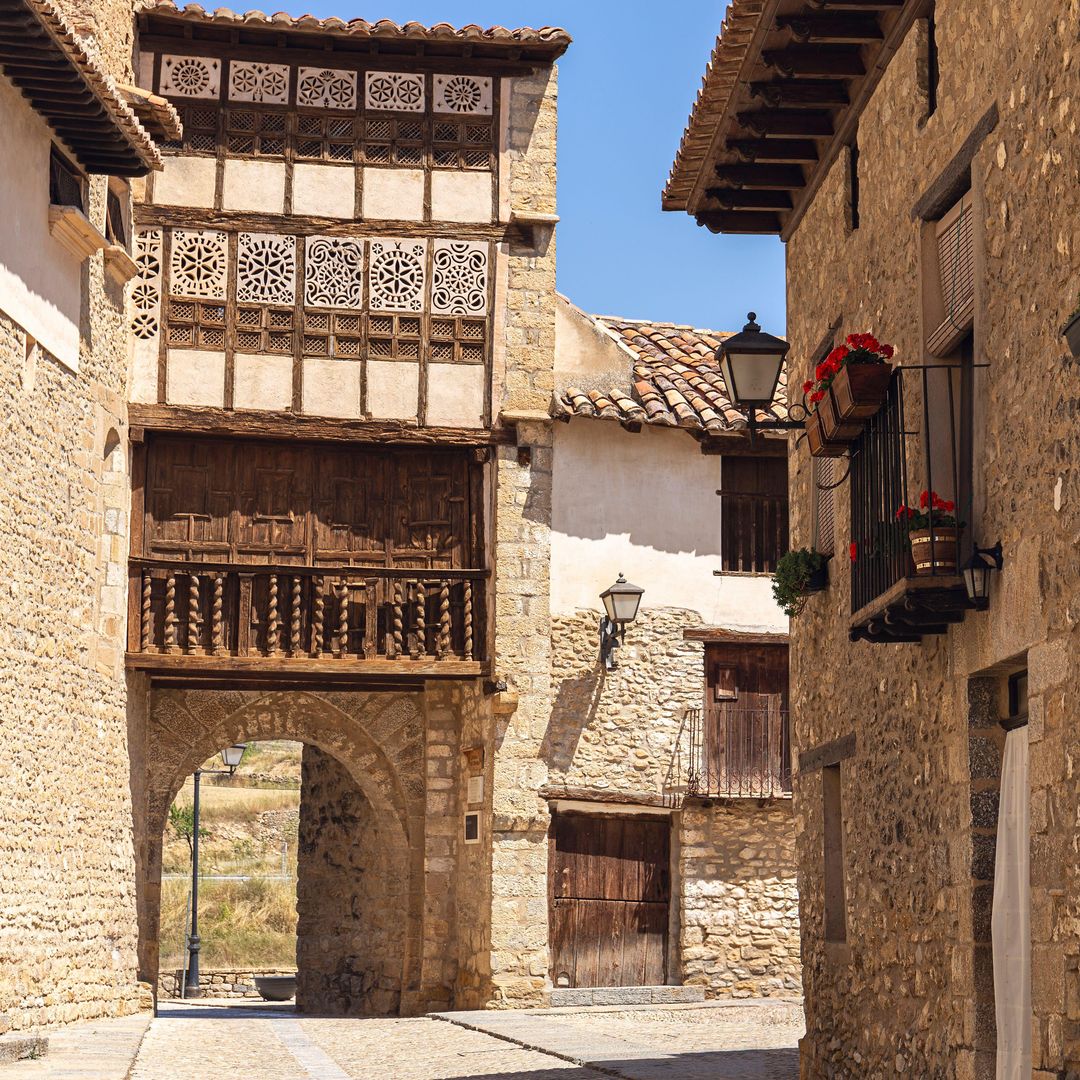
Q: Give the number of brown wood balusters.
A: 12